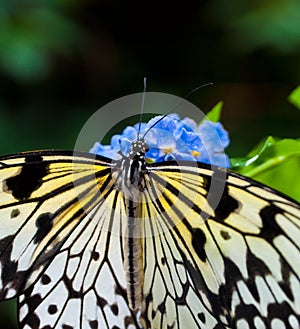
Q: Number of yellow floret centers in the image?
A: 3